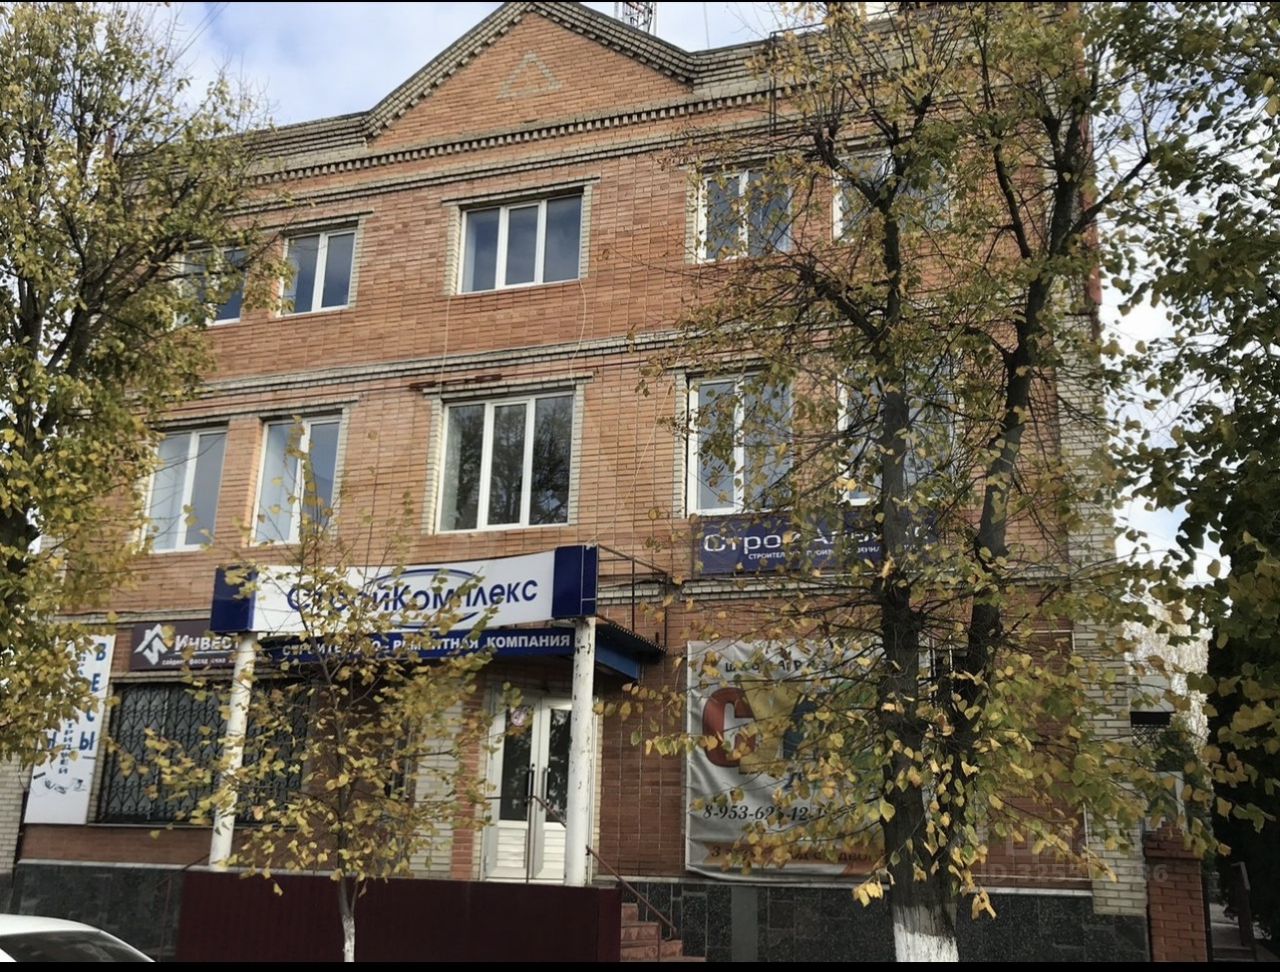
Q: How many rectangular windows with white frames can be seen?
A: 10